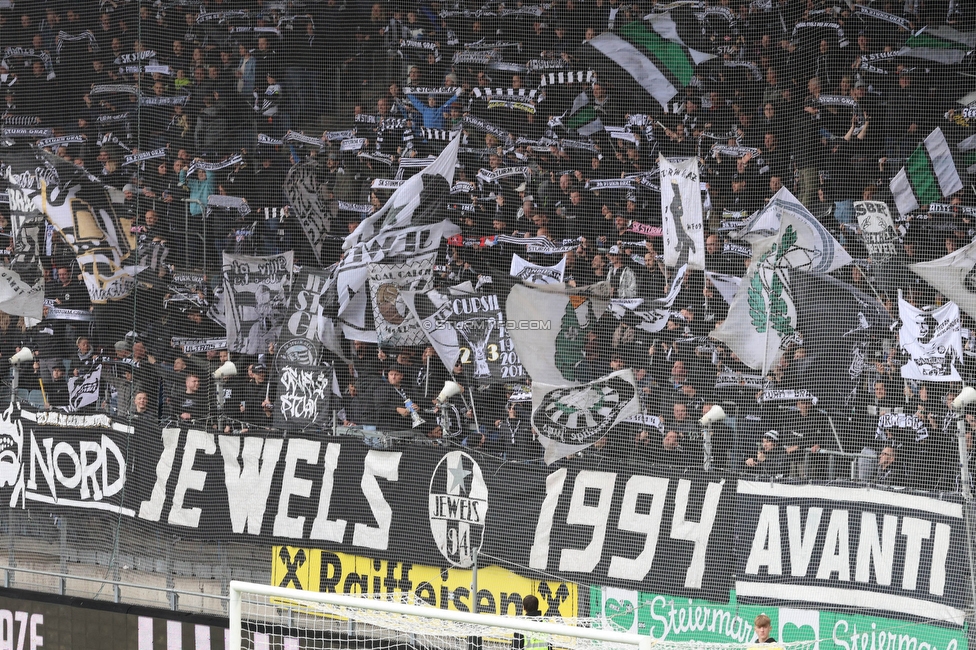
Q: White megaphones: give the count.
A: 5